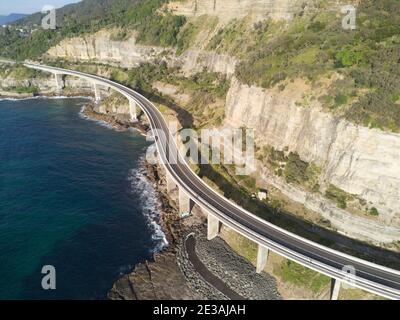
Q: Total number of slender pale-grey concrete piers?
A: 8